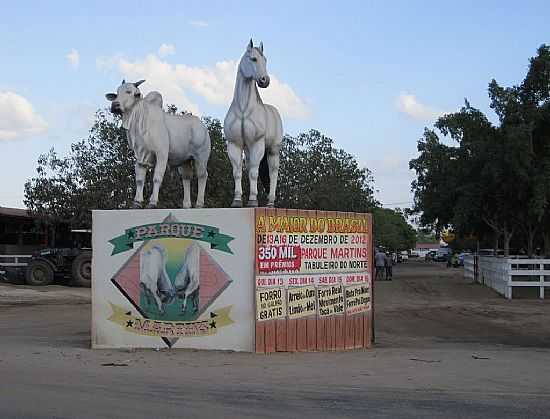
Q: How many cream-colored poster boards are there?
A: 4